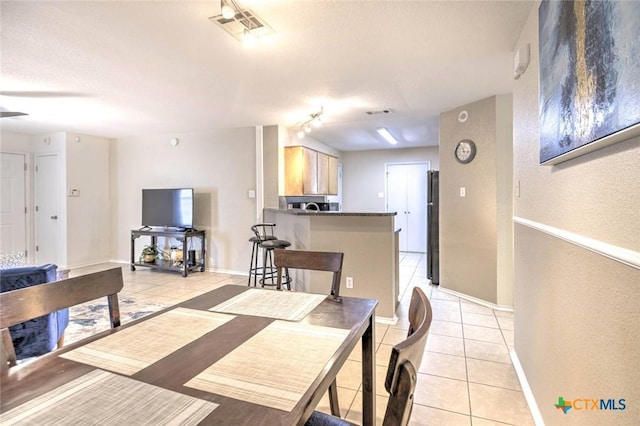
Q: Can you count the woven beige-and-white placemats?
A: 4